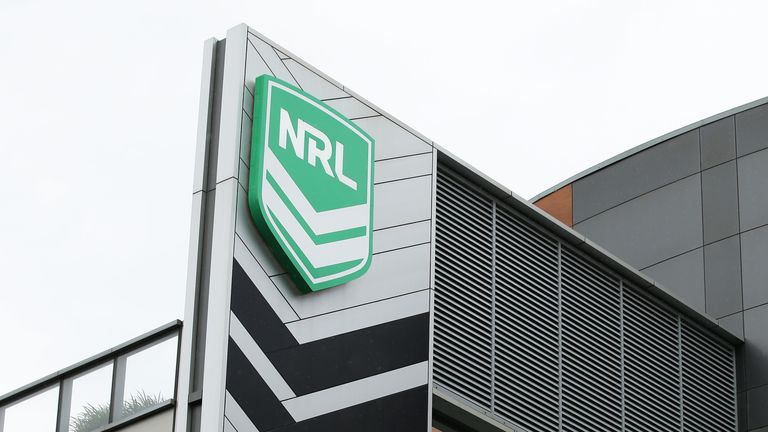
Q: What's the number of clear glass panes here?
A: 3